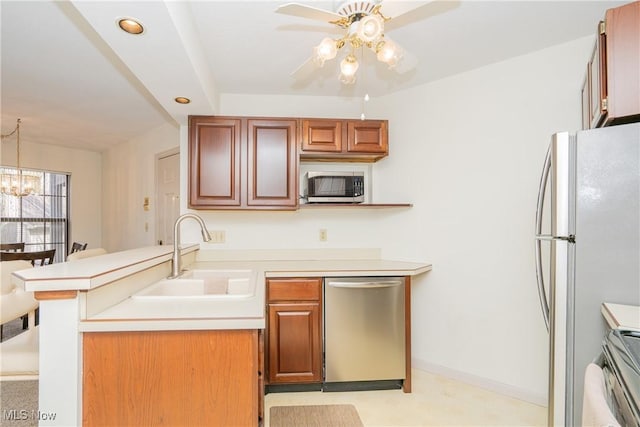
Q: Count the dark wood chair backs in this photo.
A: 3